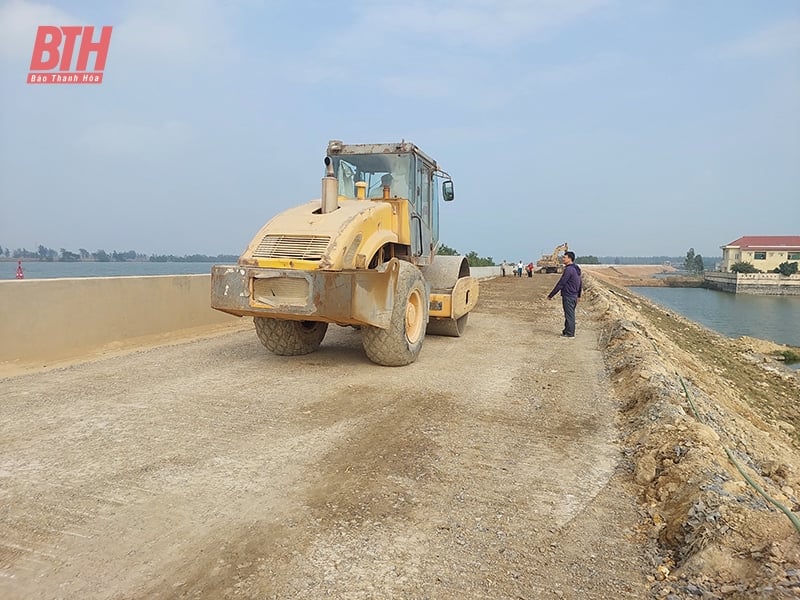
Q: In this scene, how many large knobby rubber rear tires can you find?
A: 2